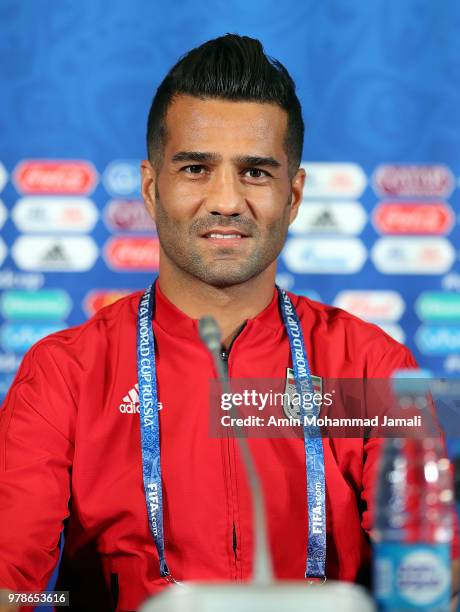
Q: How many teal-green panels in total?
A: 2